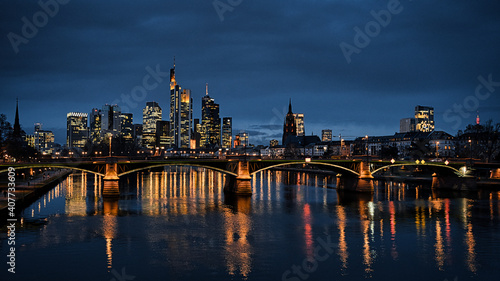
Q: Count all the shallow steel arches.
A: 4